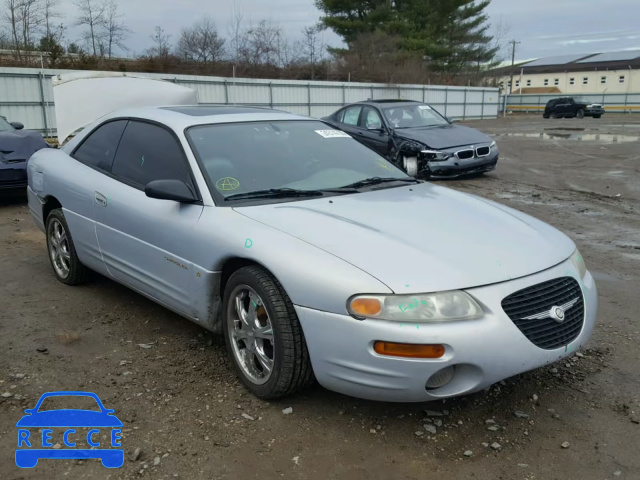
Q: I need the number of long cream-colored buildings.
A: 1